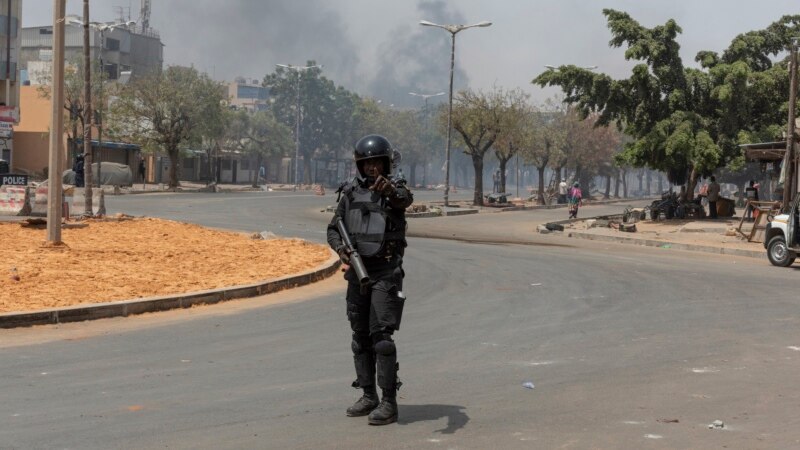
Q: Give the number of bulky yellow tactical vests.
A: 0